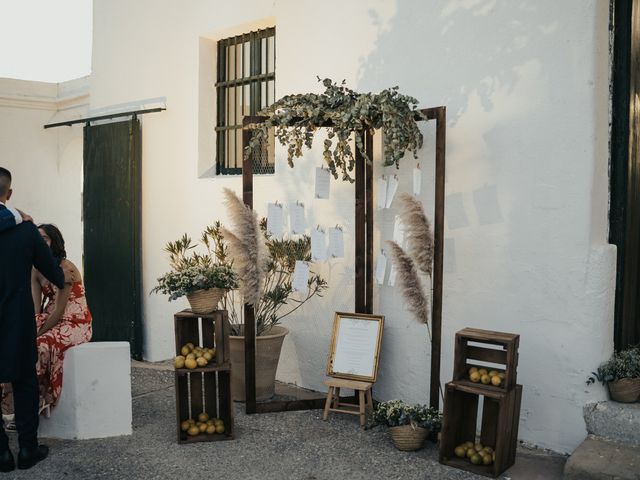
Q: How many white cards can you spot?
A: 12